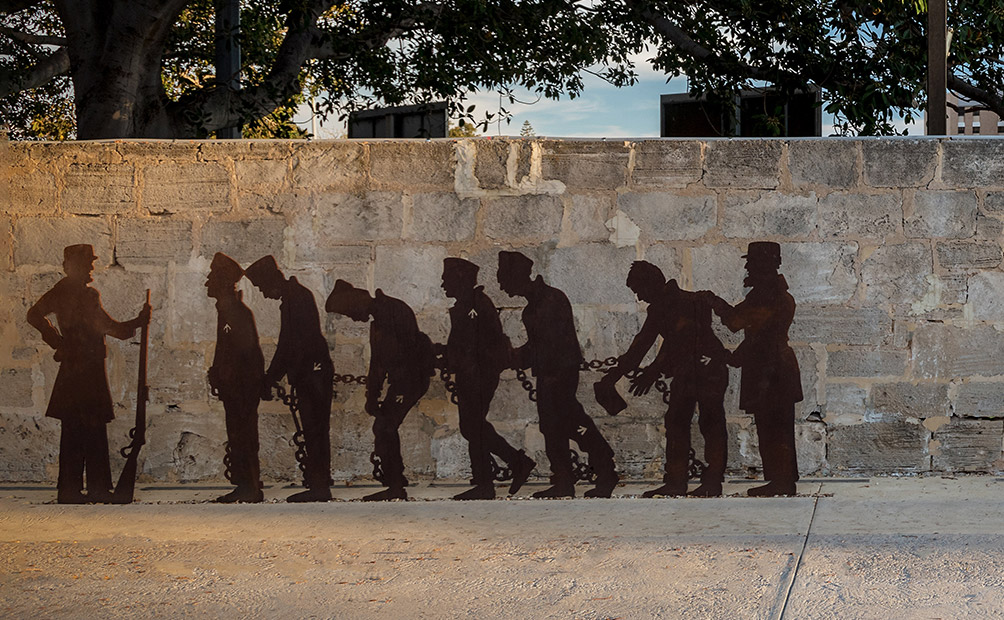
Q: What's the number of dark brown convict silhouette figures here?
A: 6